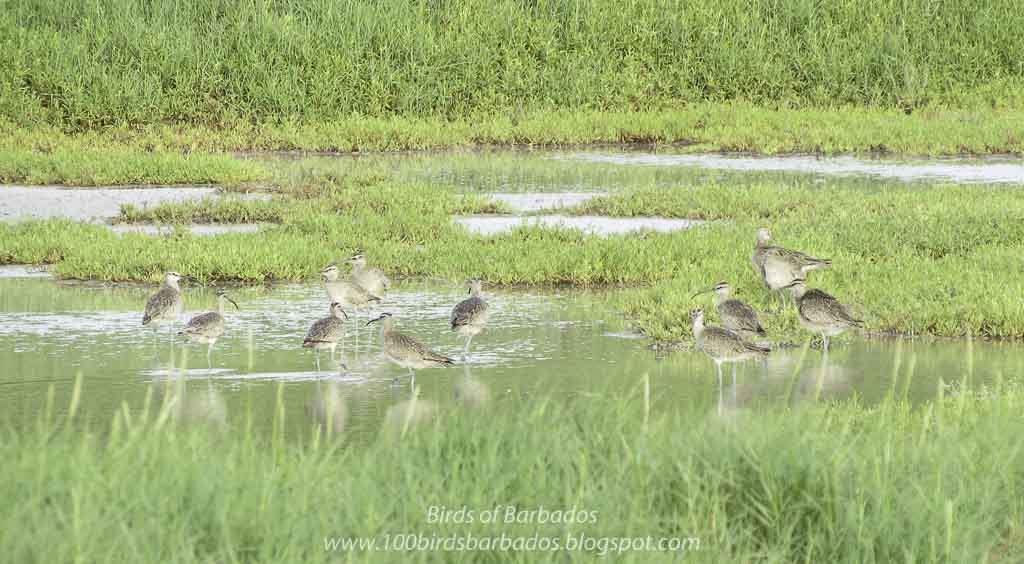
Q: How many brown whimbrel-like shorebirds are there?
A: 11